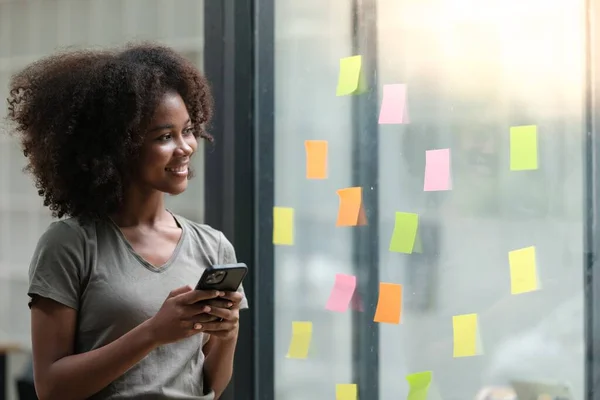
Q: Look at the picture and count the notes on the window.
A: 15